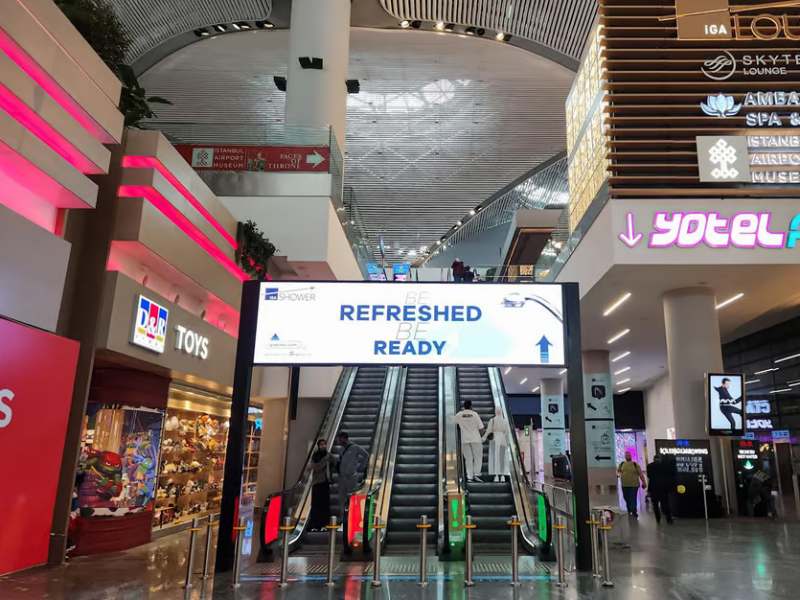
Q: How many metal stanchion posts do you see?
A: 12